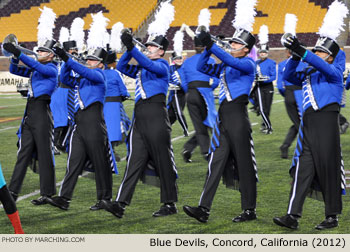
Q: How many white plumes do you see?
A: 12